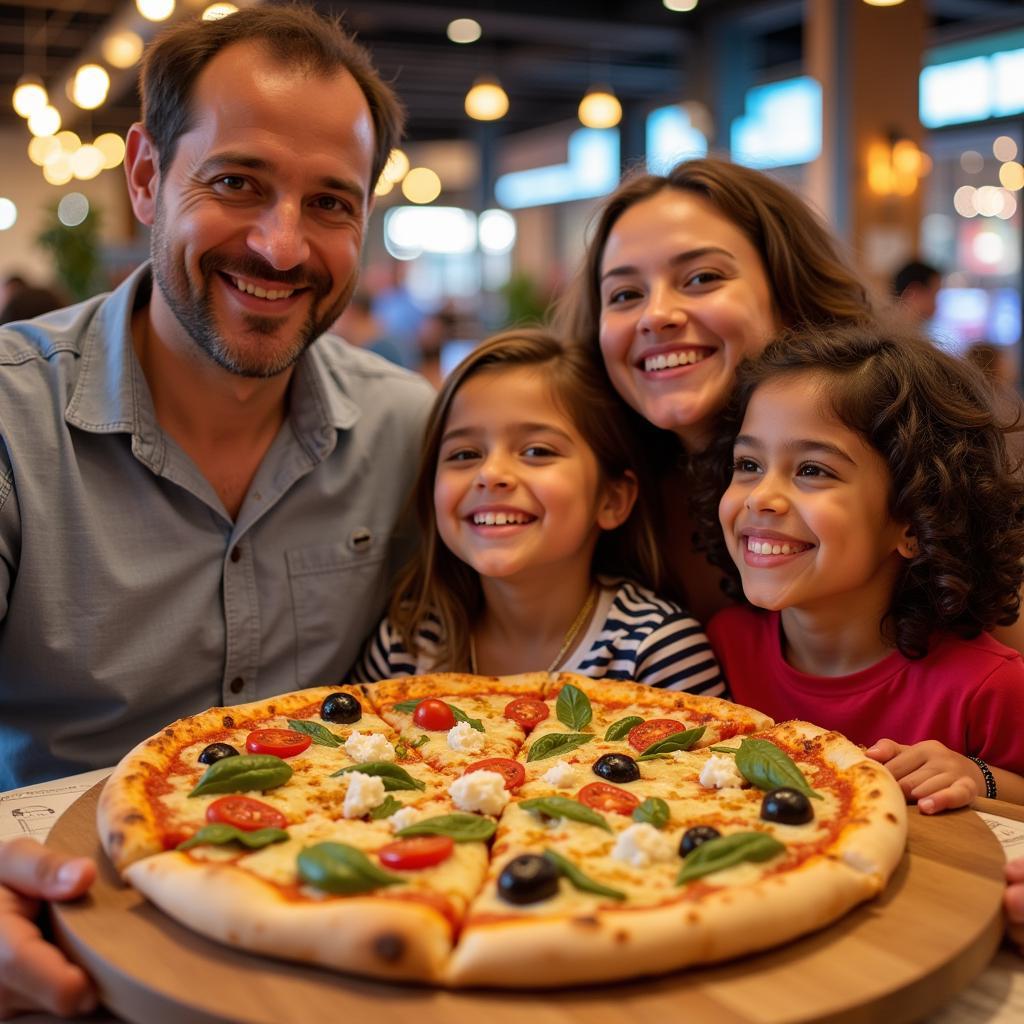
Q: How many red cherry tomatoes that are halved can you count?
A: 7